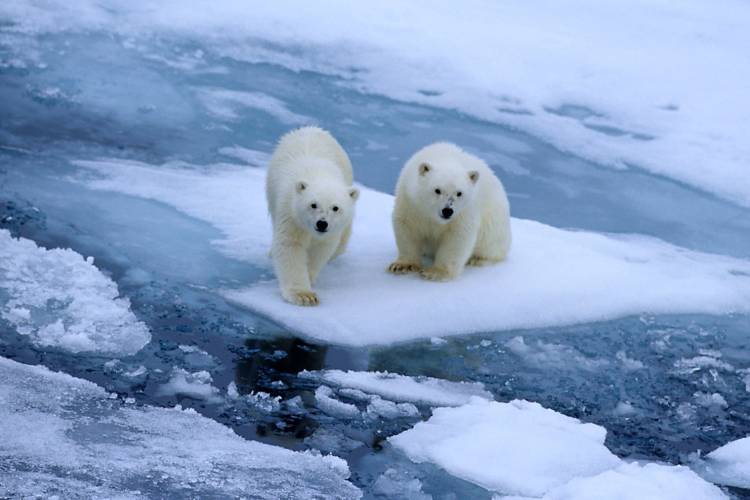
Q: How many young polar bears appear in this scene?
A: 2